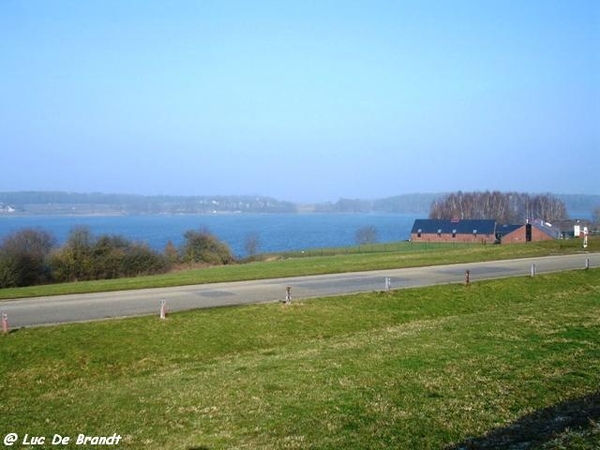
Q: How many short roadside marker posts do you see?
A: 7